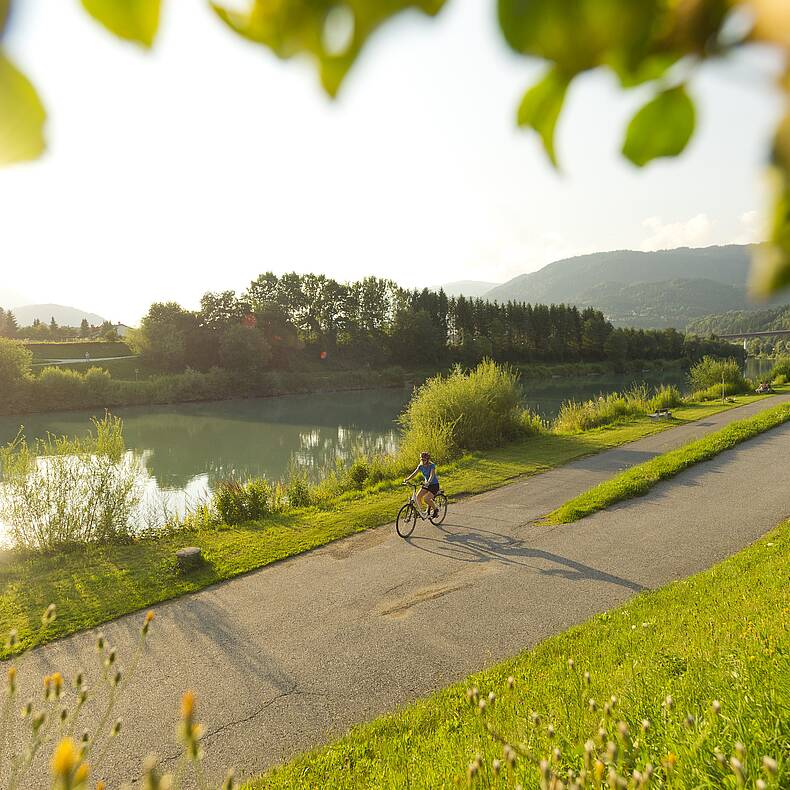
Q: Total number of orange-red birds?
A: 0